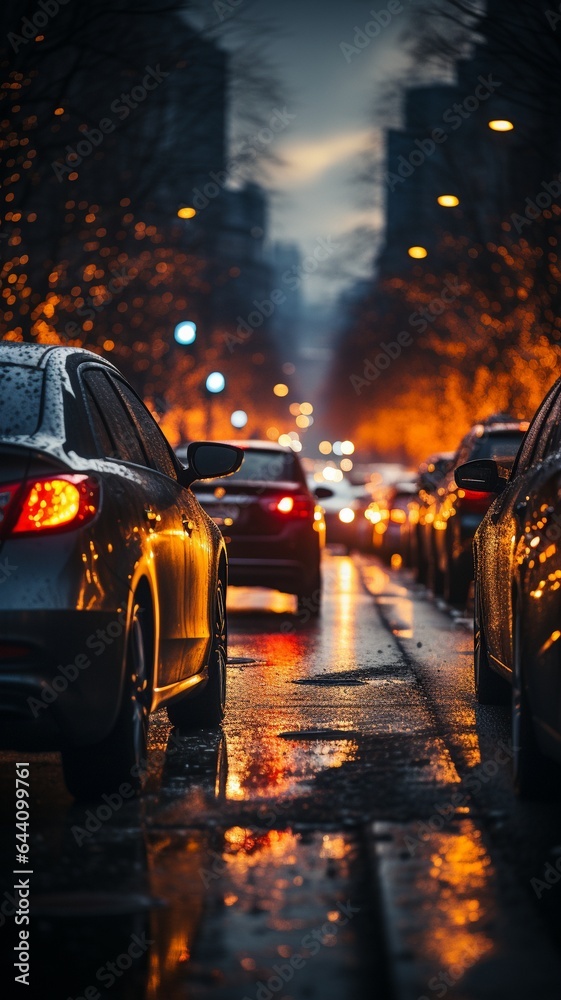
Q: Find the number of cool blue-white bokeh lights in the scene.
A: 3